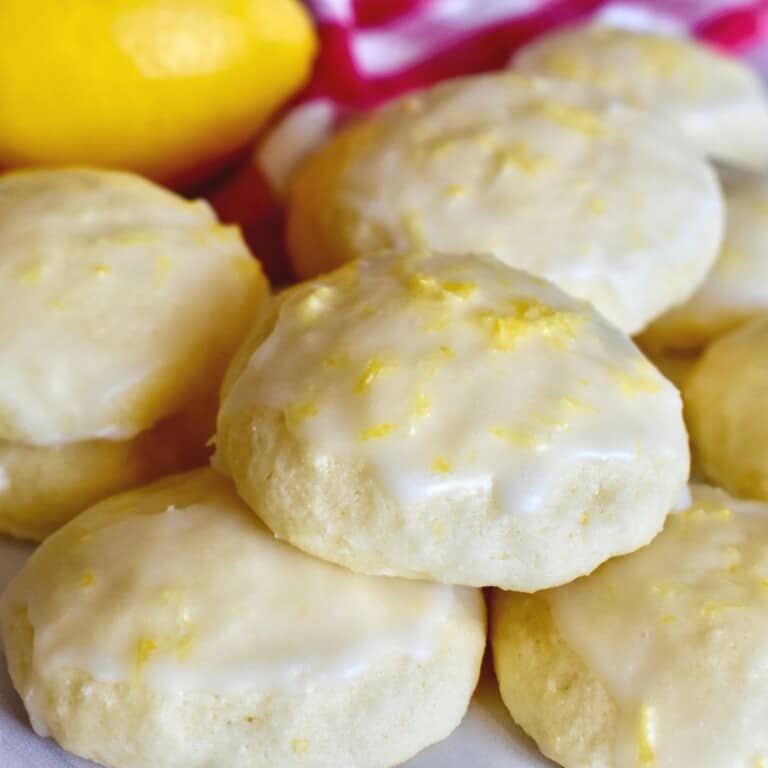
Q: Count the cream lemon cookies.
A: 9